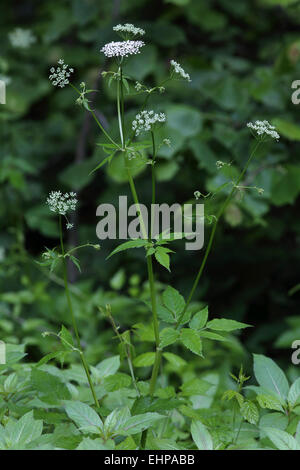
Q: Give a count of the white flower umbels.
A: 7